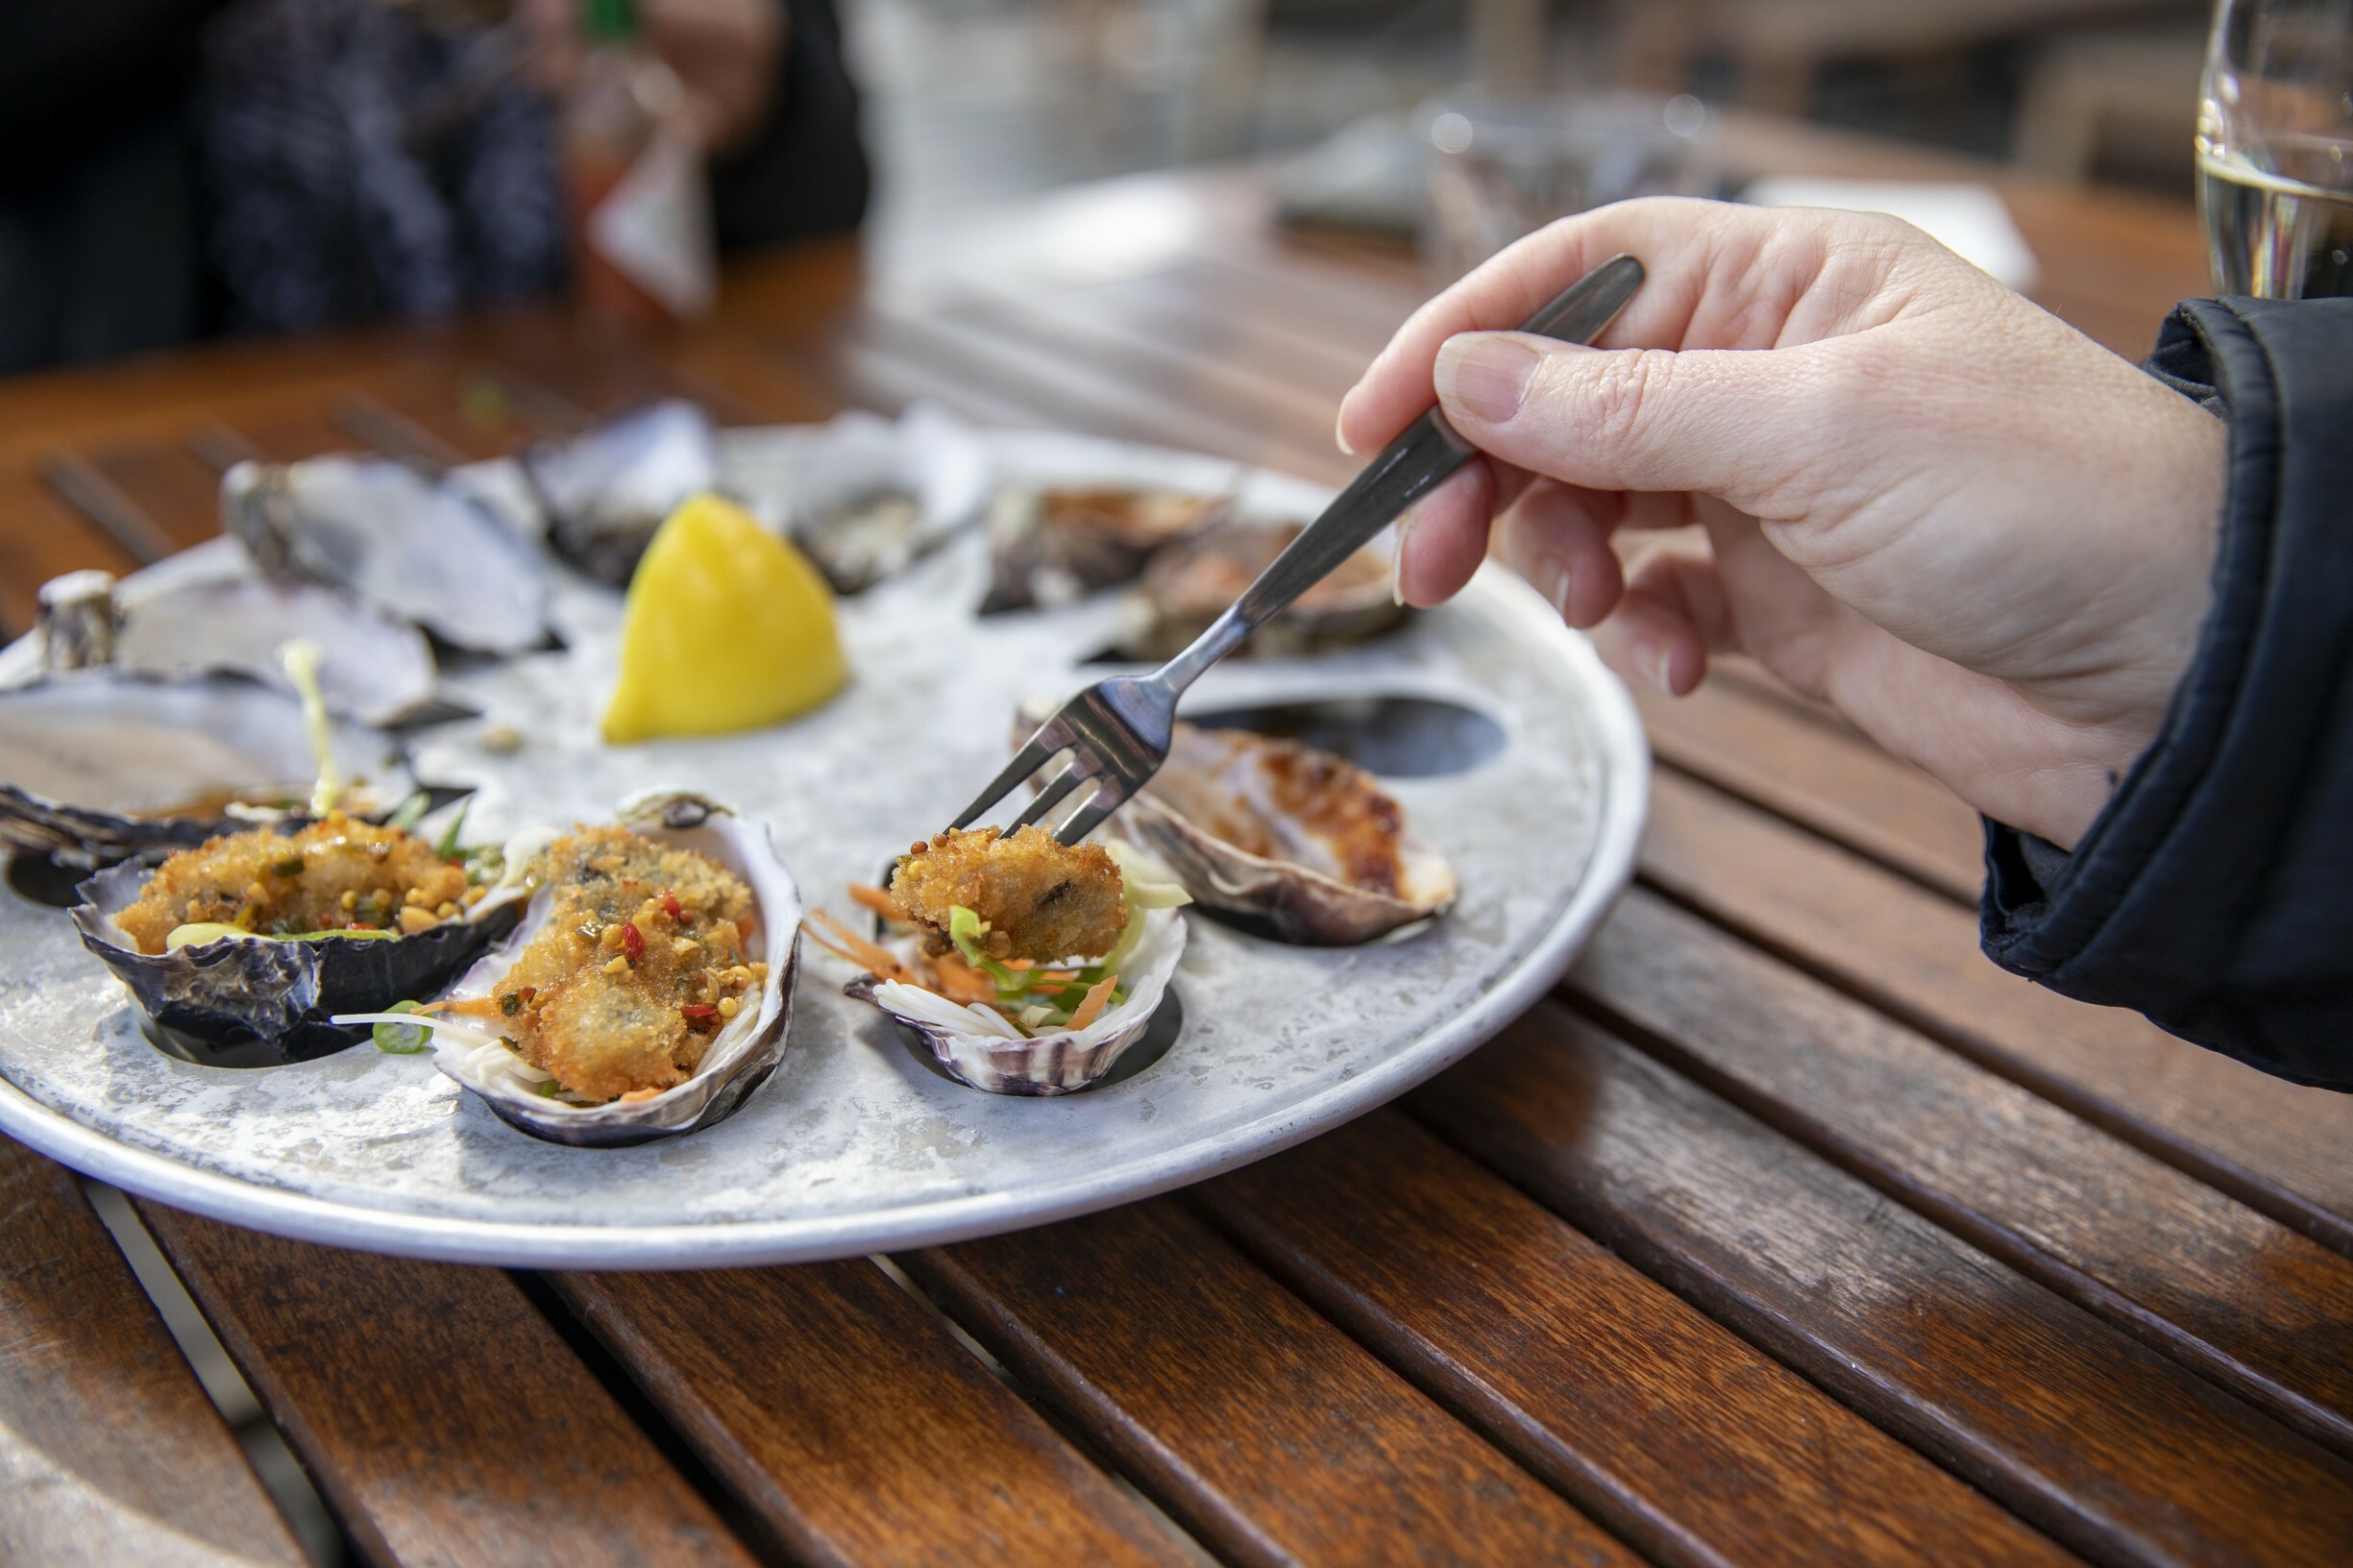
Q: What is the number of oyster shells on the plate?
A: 11